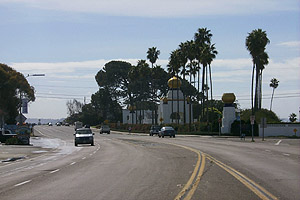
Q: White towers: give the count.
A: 2